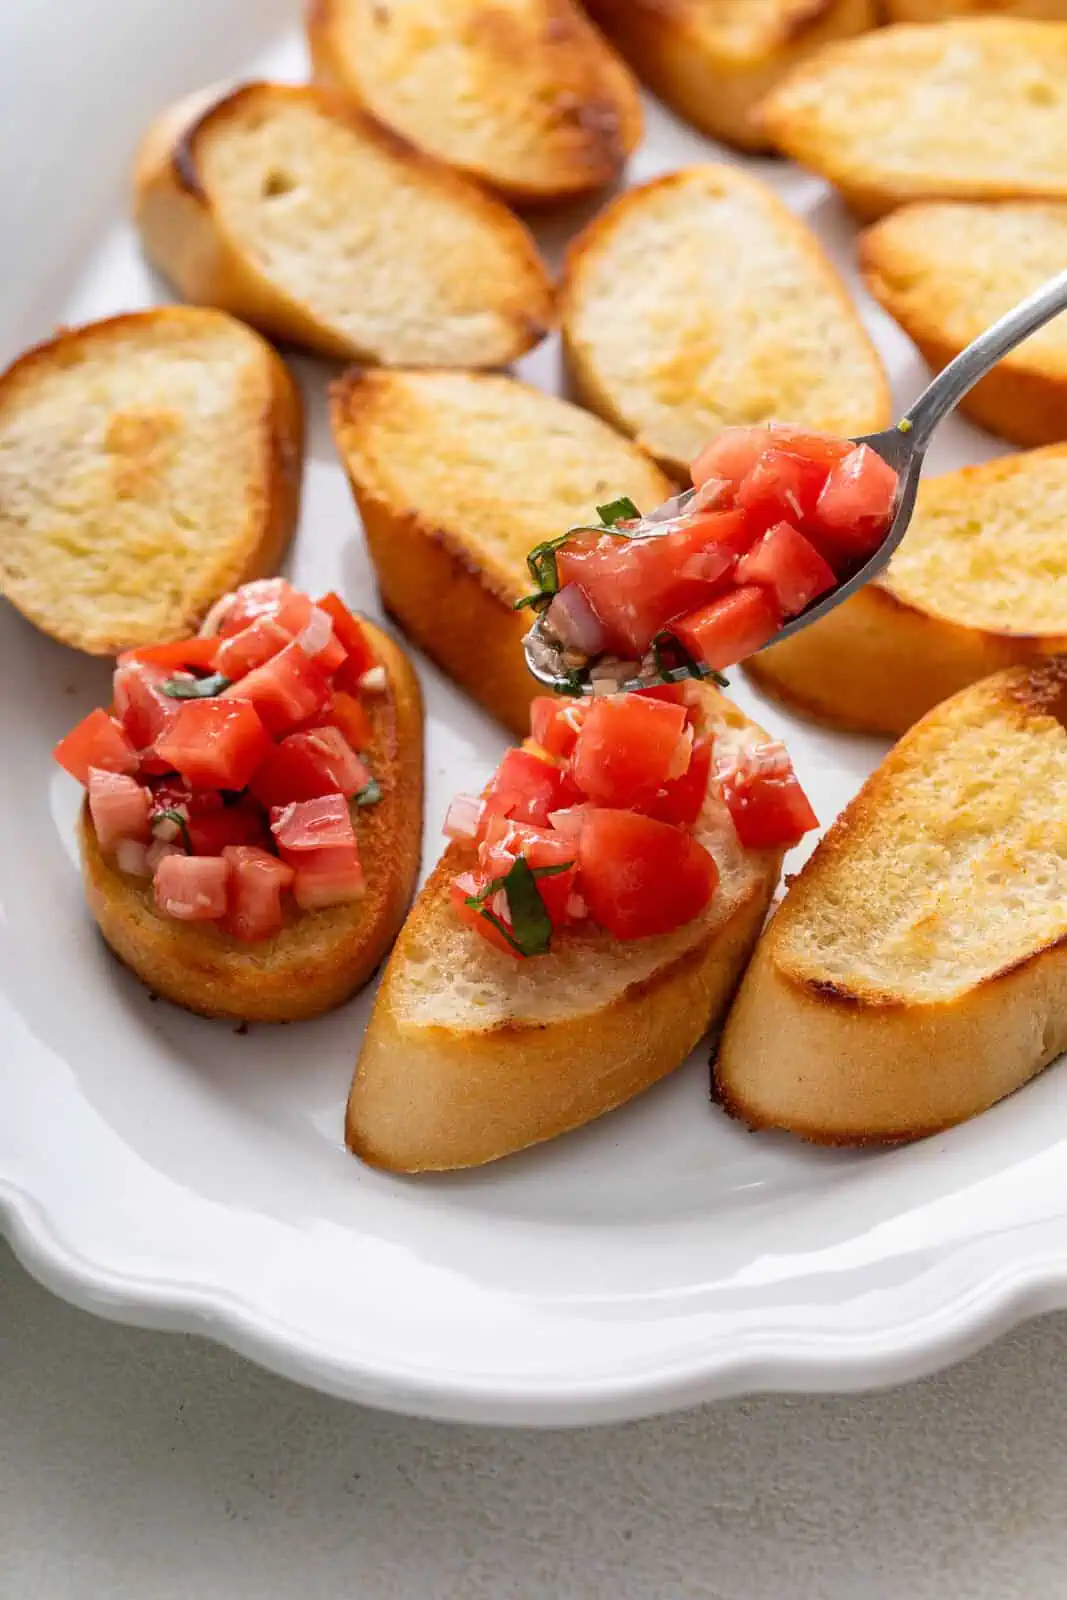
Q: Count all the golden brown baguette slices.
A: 13